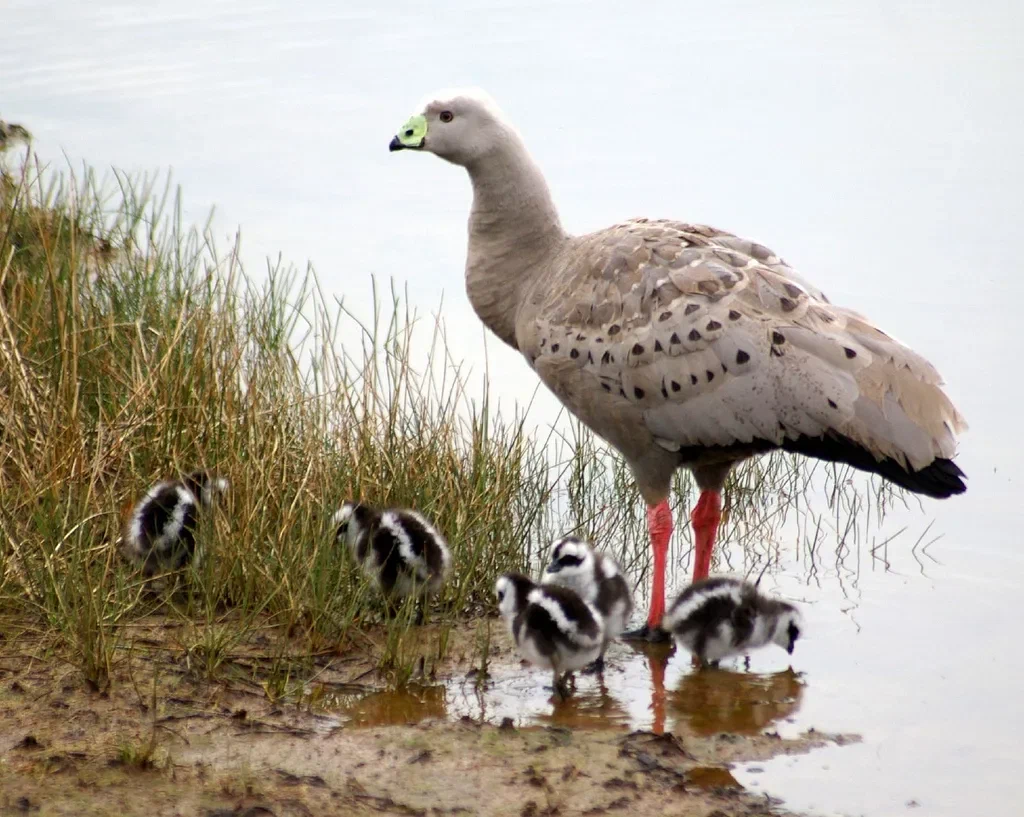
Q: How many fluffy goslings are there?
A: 5